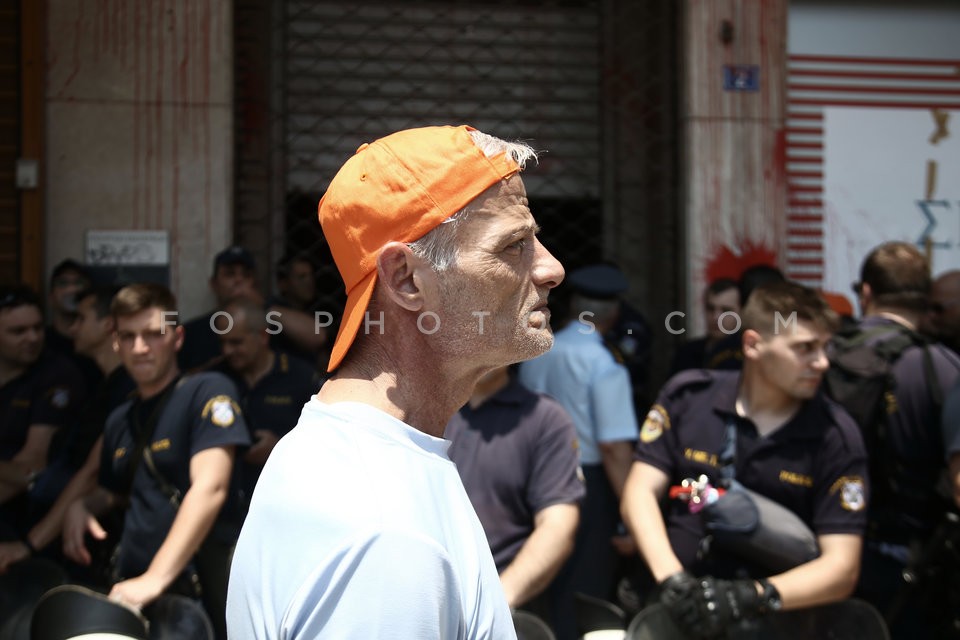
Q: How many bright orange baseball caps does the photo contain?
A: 1